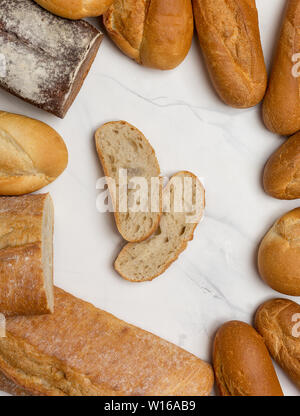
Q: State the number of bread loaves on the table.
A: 12